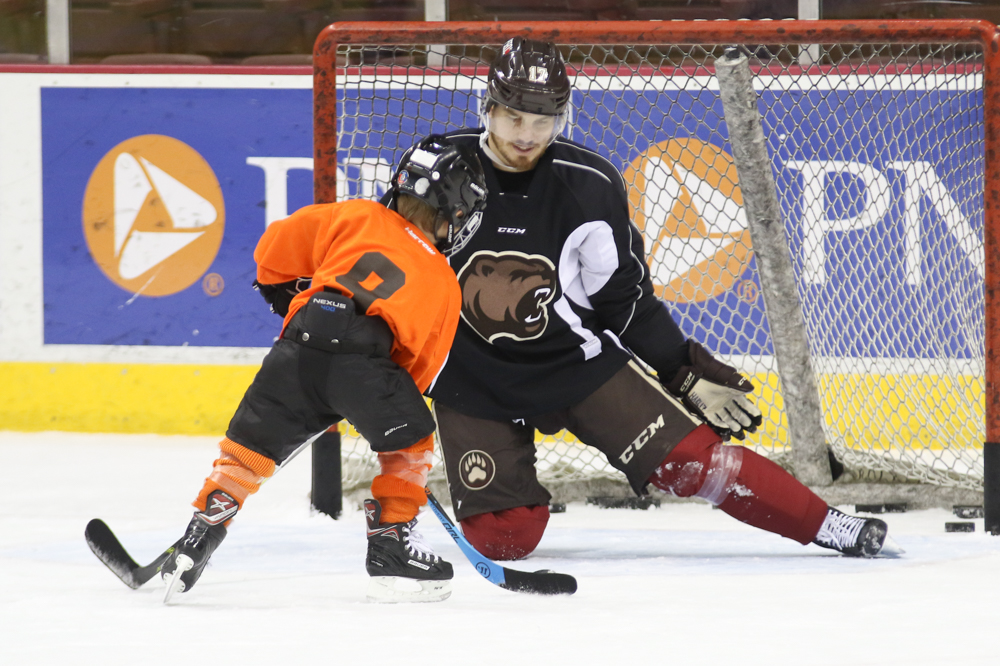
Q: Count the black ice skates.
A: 3